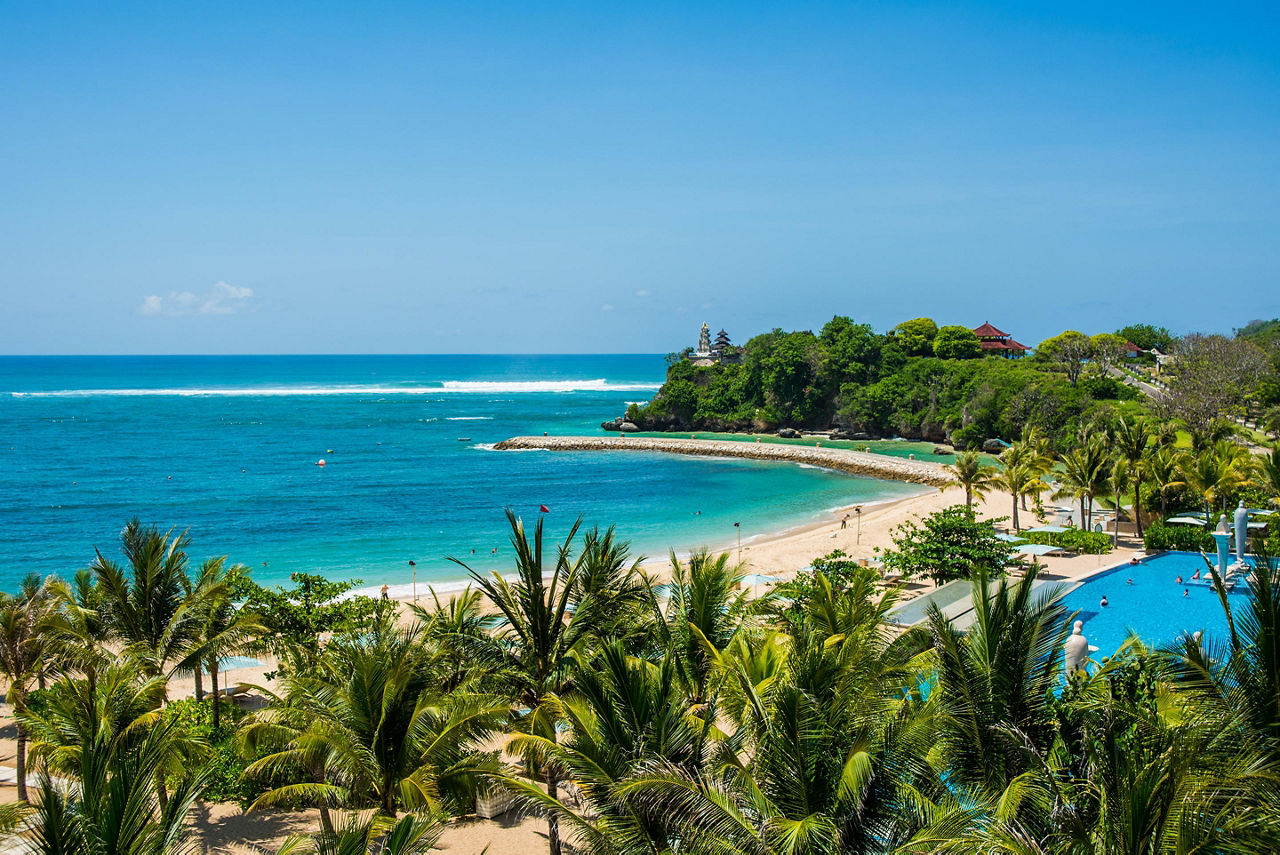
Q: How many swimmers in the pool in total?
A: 6